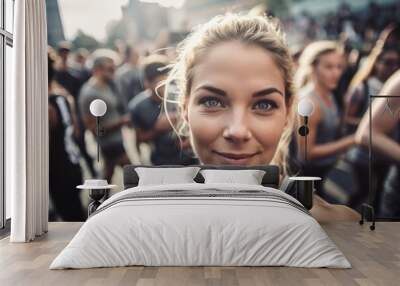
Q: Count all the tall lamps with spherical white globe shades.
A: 2